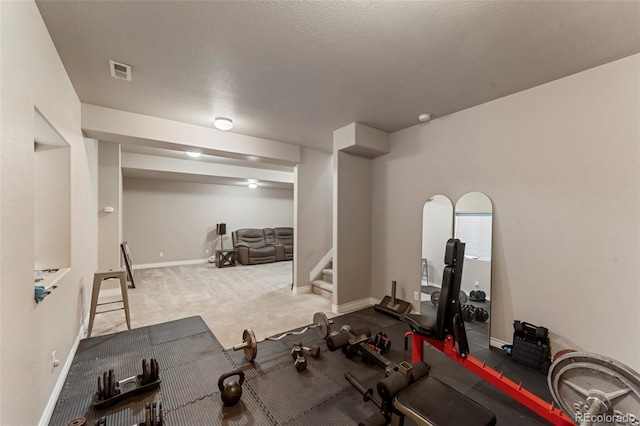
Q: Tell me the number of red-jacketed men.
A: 0